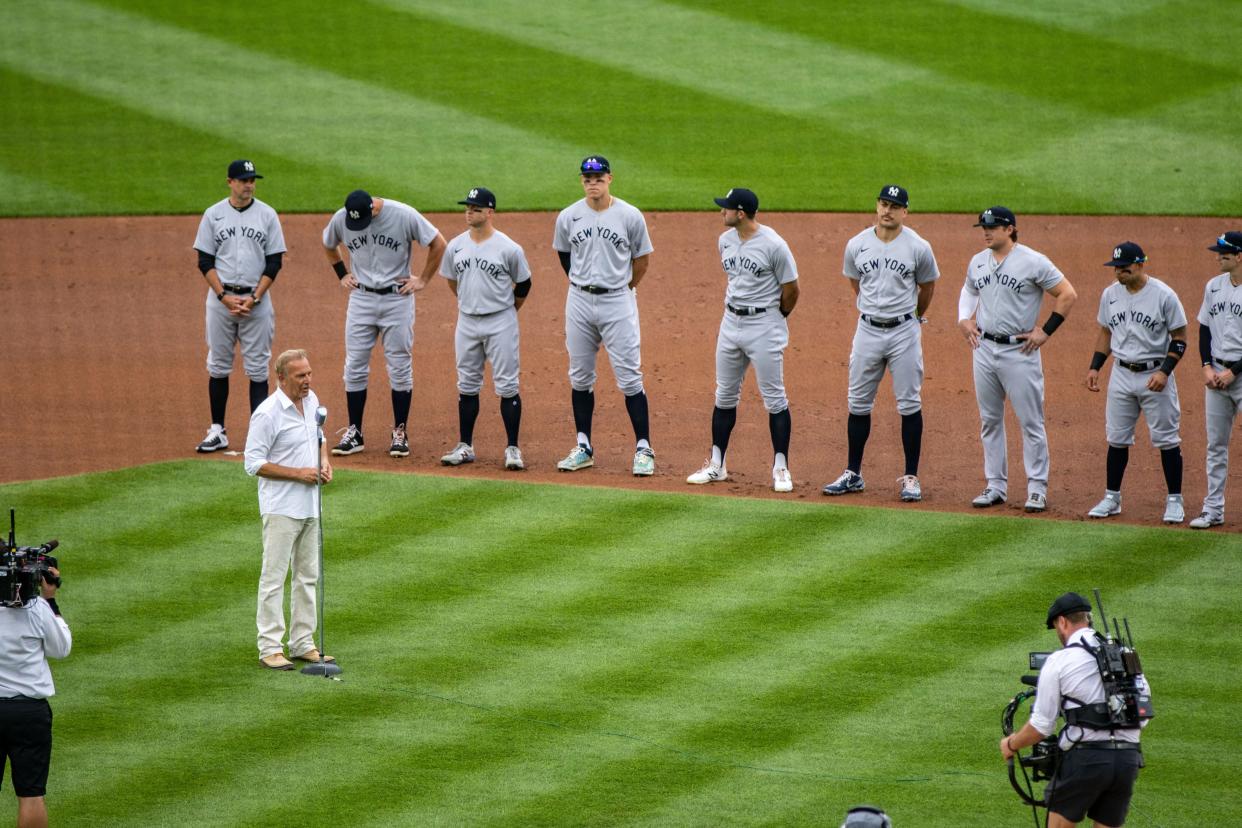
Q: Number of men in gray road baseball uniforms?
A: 9